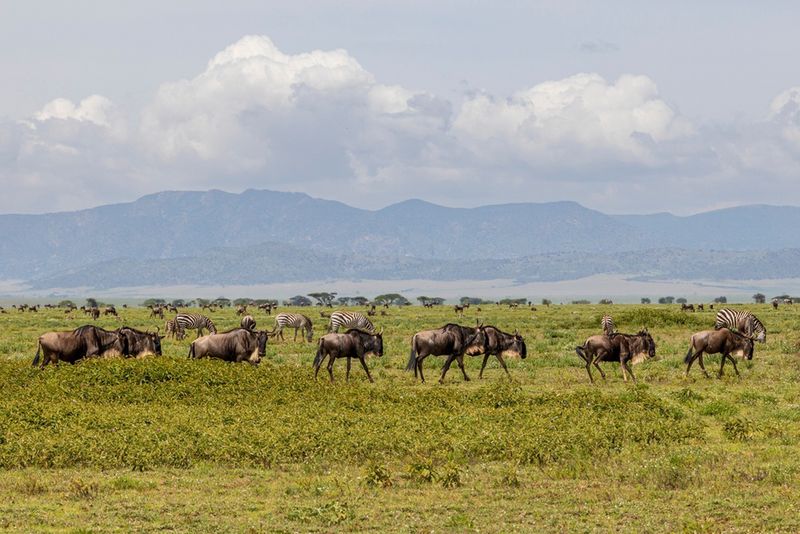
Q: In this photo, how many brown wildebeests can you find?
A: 8